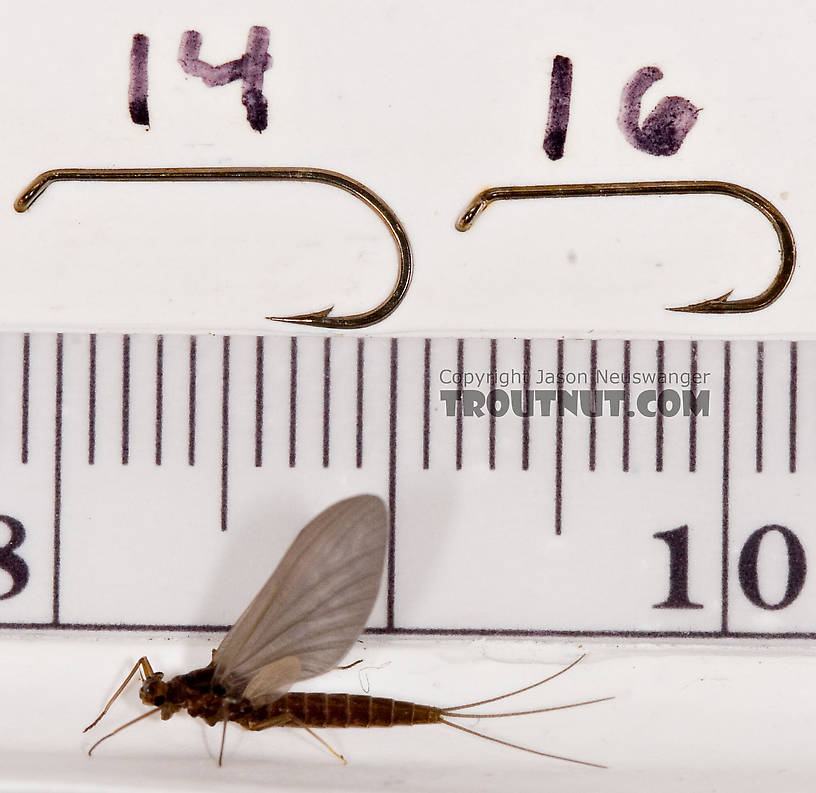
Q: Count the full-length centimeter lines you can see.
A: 3